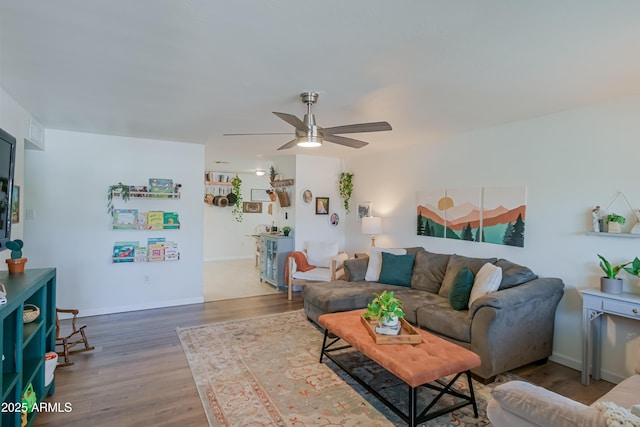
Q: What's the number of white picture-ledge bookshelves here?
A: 3